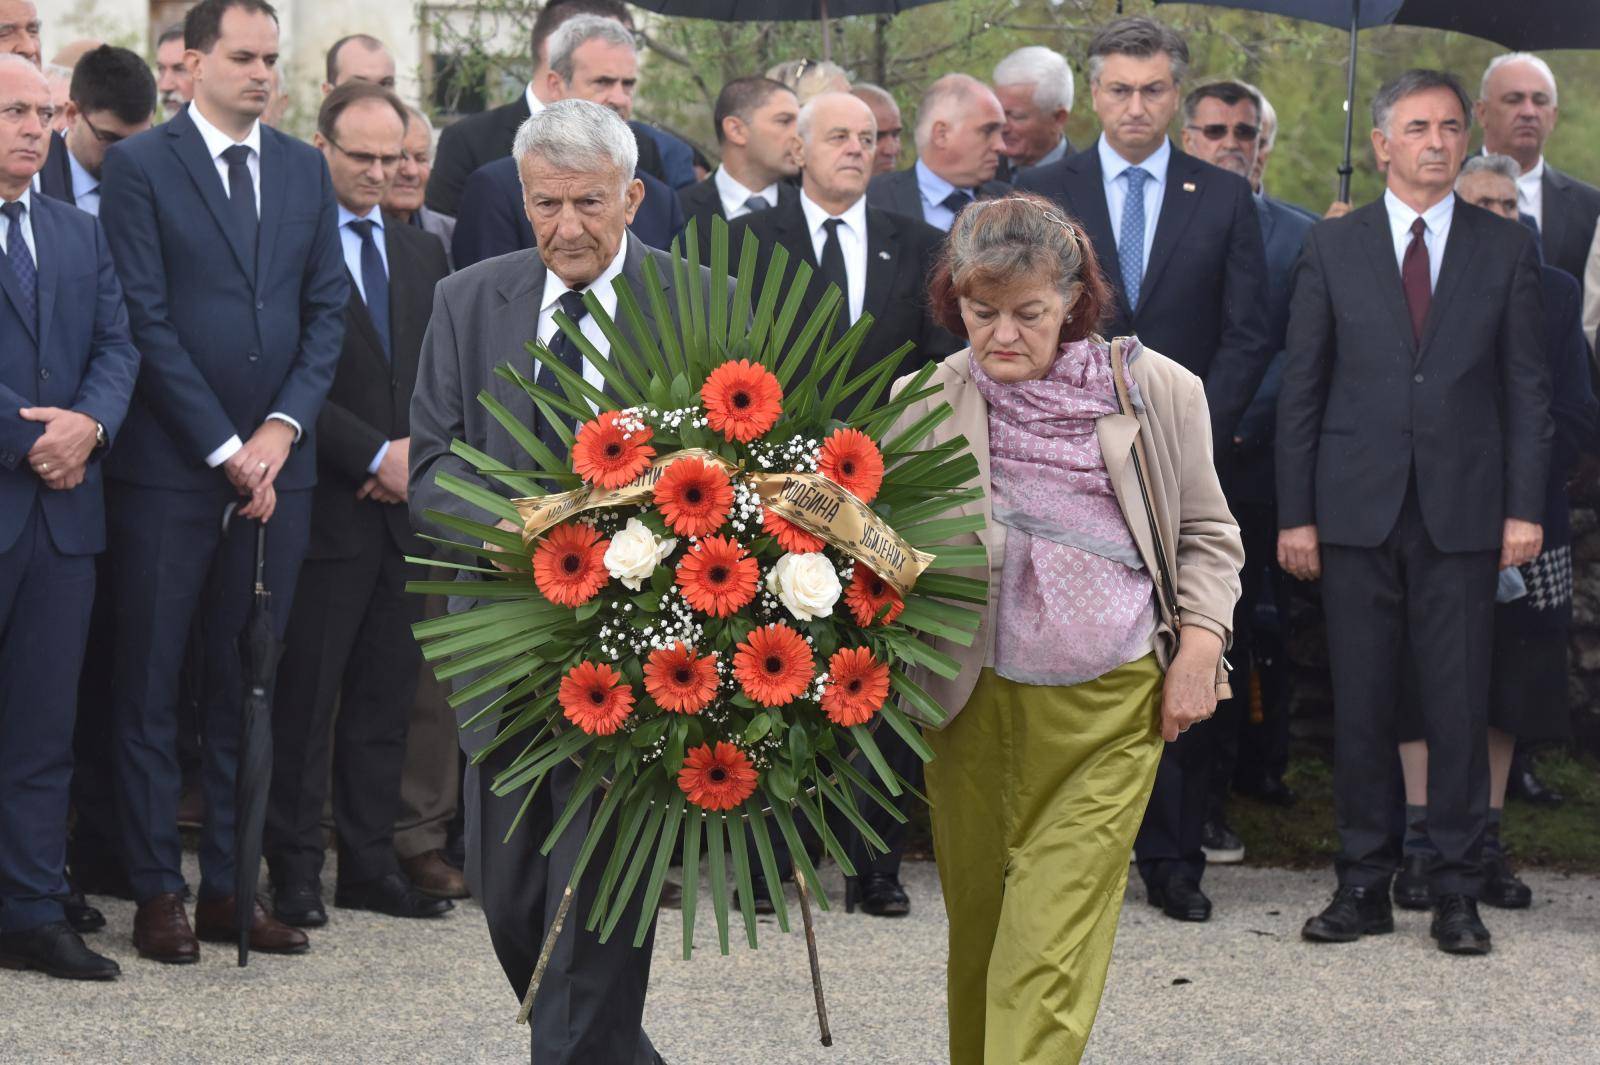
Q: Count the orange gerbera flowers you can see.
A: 13